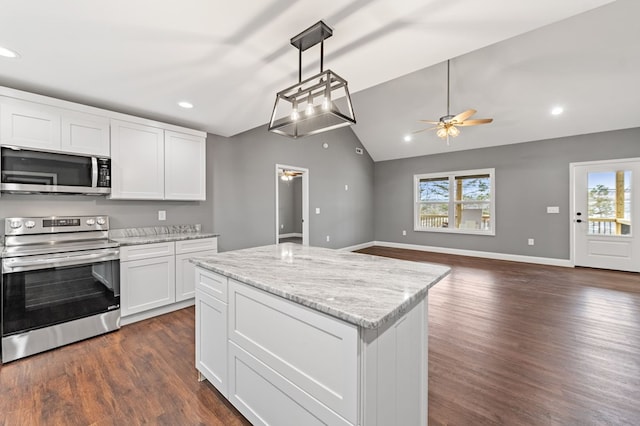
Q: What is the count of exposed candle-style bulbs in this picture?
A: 3